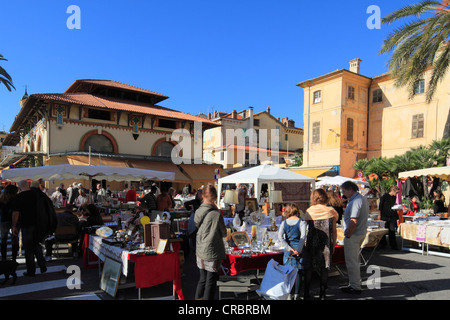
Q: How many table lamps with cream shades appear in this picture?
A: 2